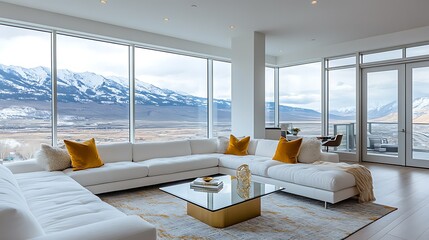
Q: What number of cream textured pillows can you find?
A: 2